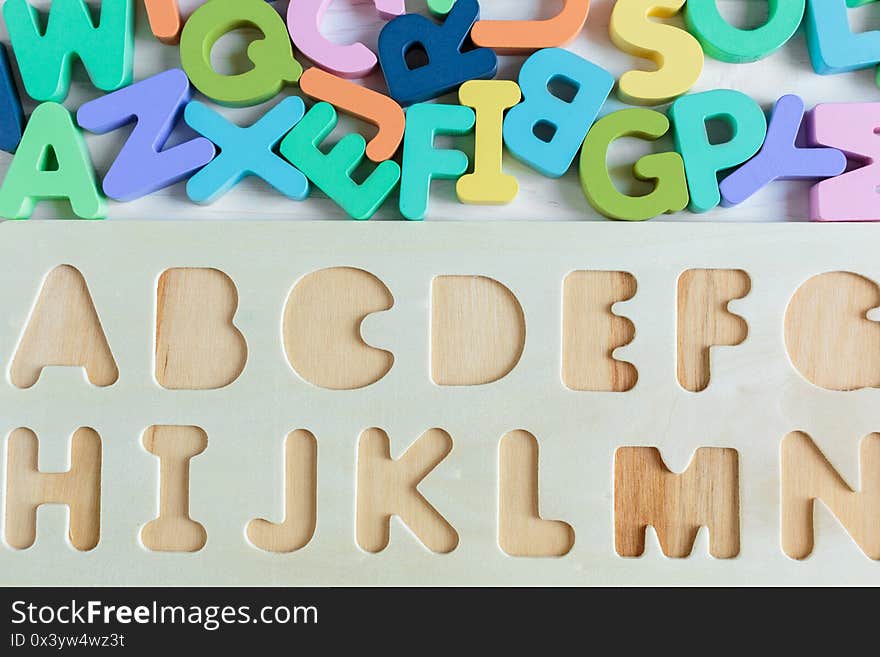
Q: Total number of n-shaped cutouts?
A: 1